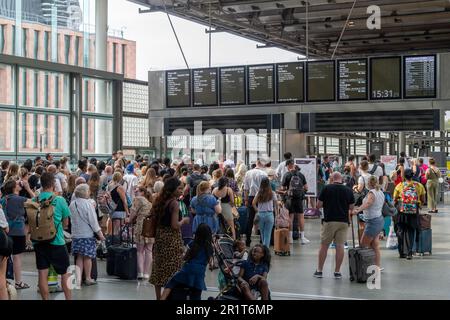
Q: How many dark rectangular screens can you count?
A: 9